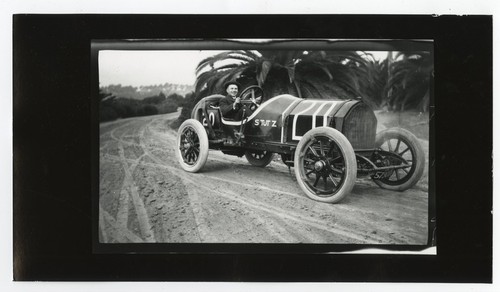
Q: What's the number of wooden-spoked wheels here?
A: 4